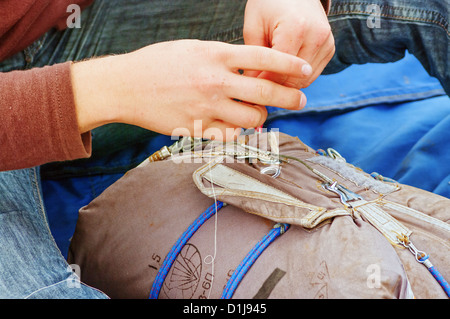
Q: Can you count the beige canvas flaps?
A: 1